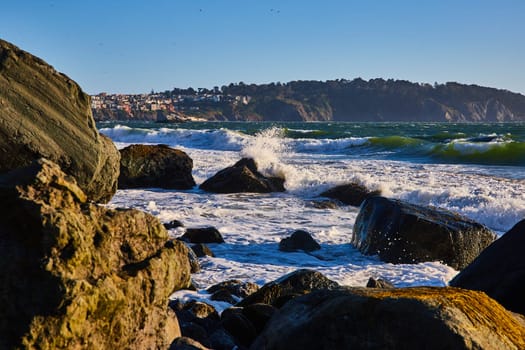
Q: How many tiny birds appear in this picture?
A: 3